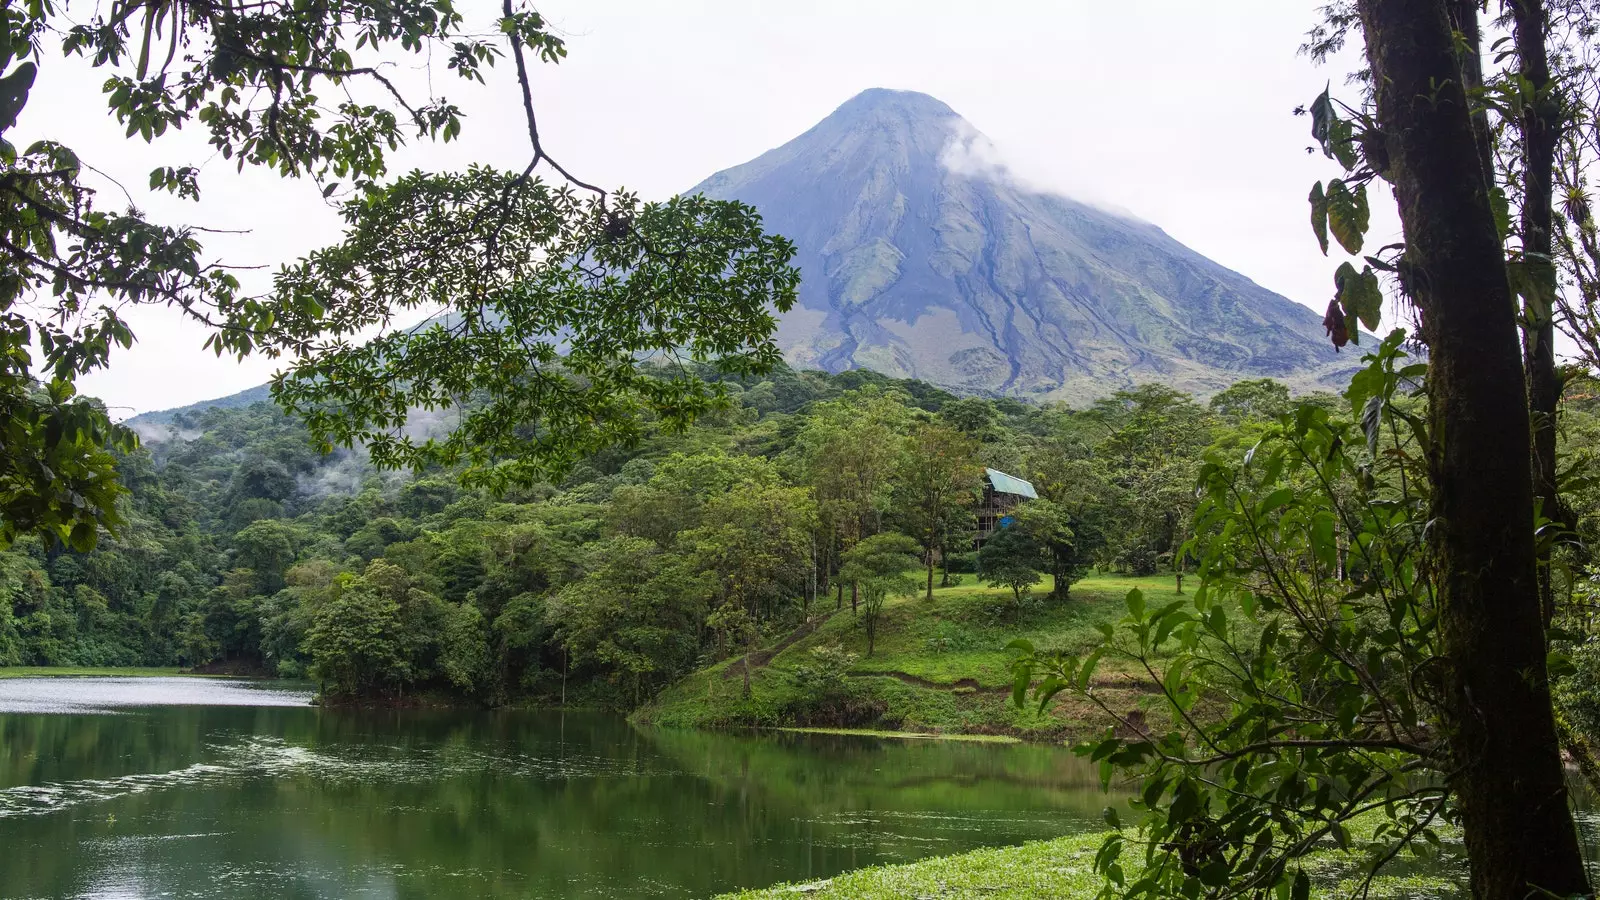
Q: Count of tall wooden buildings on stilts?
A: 1